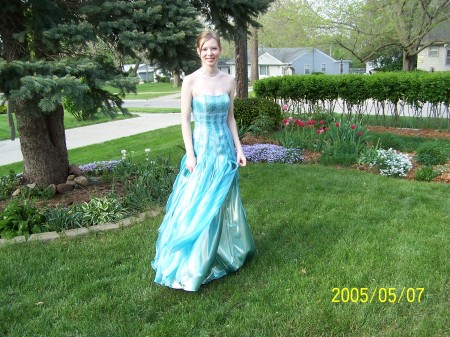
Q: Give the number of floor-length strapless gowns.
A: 1